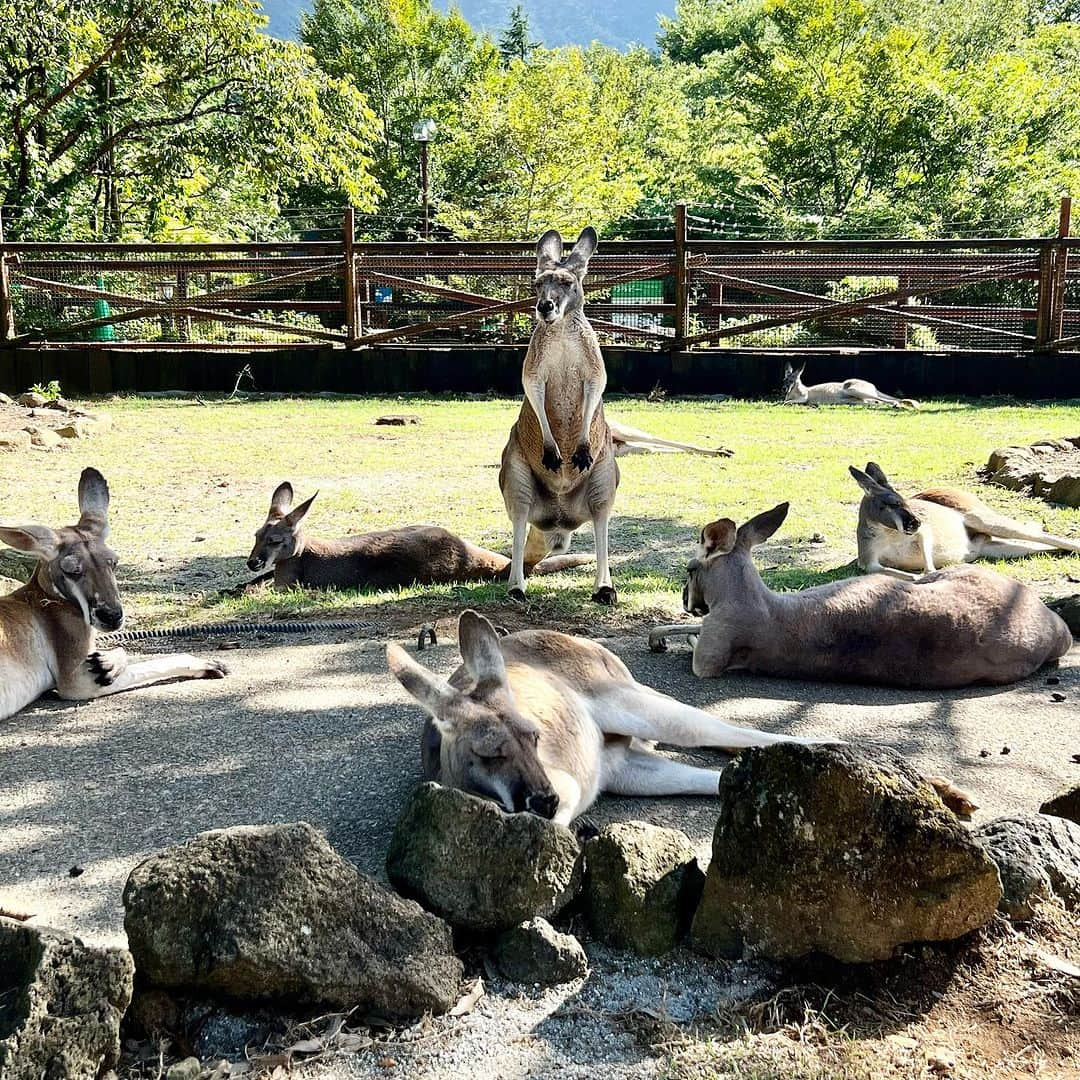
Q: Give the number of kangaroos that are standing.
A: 1